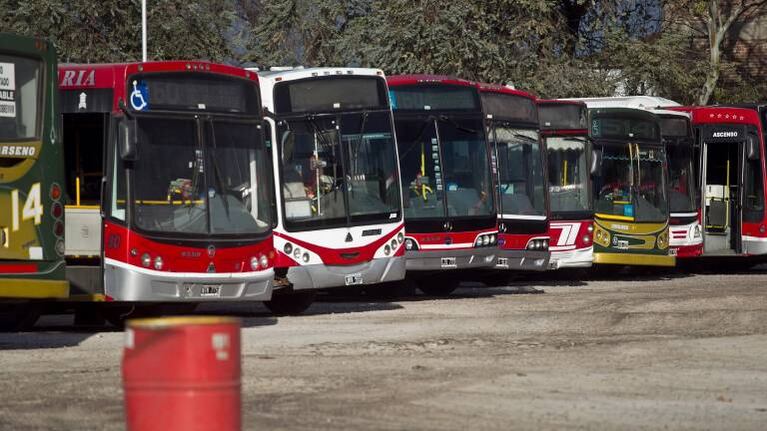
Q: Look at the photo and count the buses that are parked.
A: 9